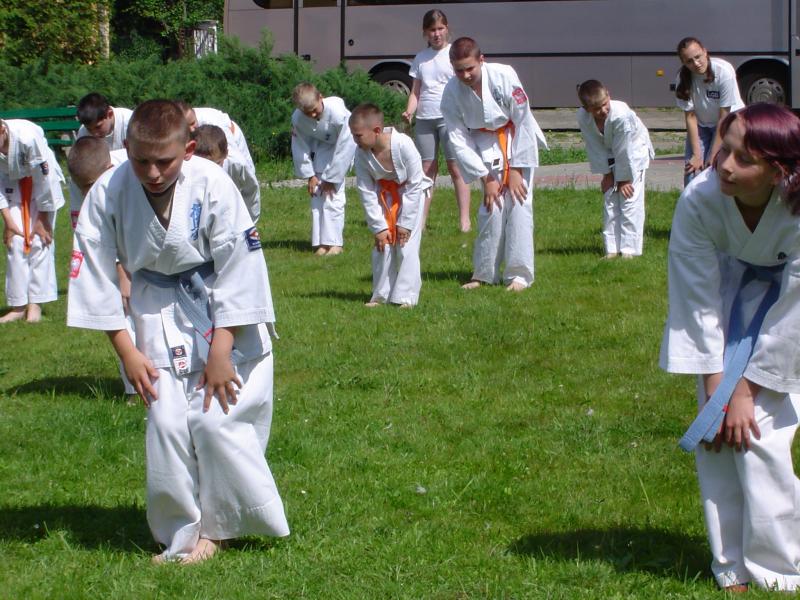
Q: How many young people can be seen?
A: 13